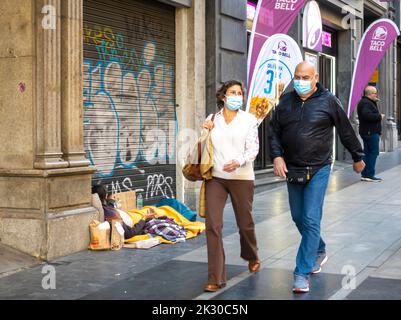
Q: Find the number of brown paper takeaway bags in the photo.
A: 2